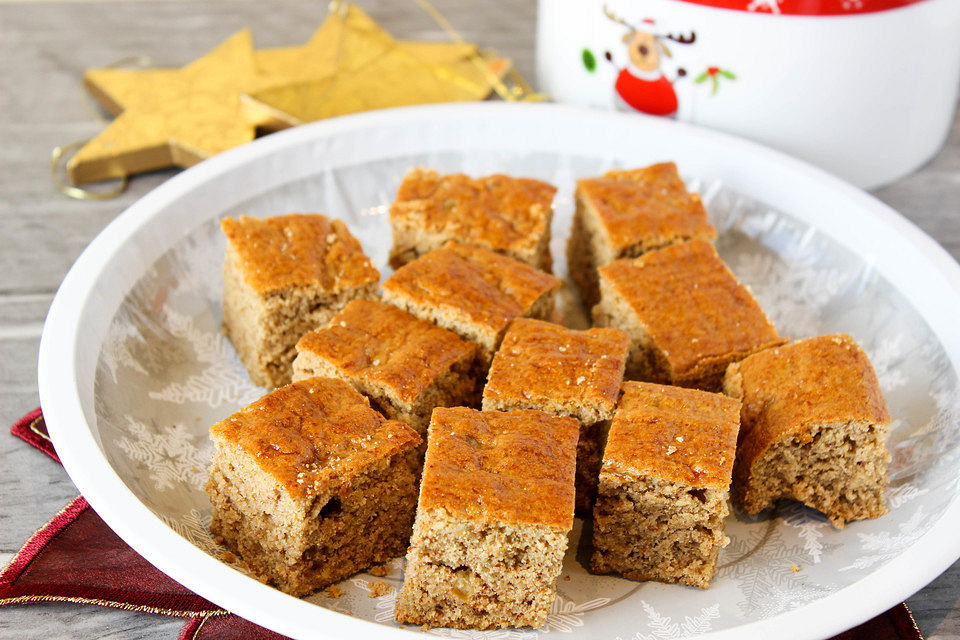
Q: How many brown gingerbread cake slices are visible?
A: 11